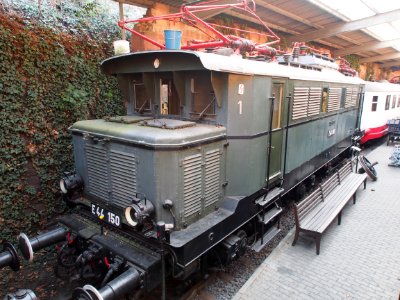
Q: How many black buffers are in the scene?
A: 4